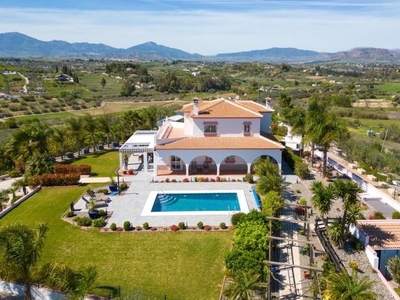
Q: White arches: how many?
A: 4